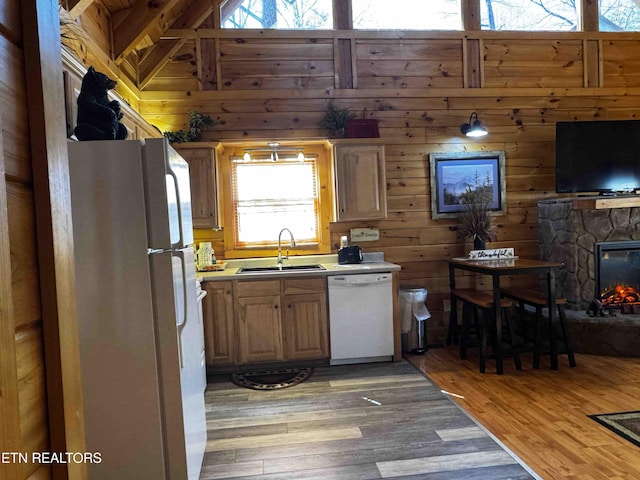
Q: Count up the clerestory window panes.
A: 4